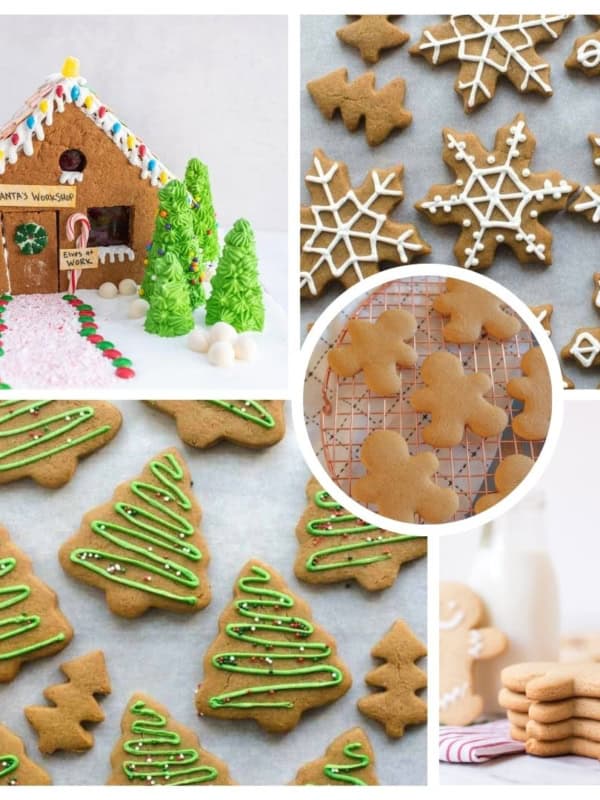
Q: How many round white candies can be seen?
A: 7